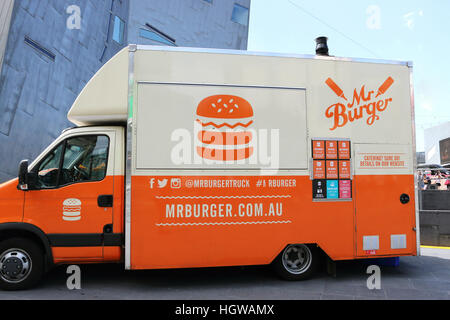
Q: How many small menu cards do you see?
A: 9